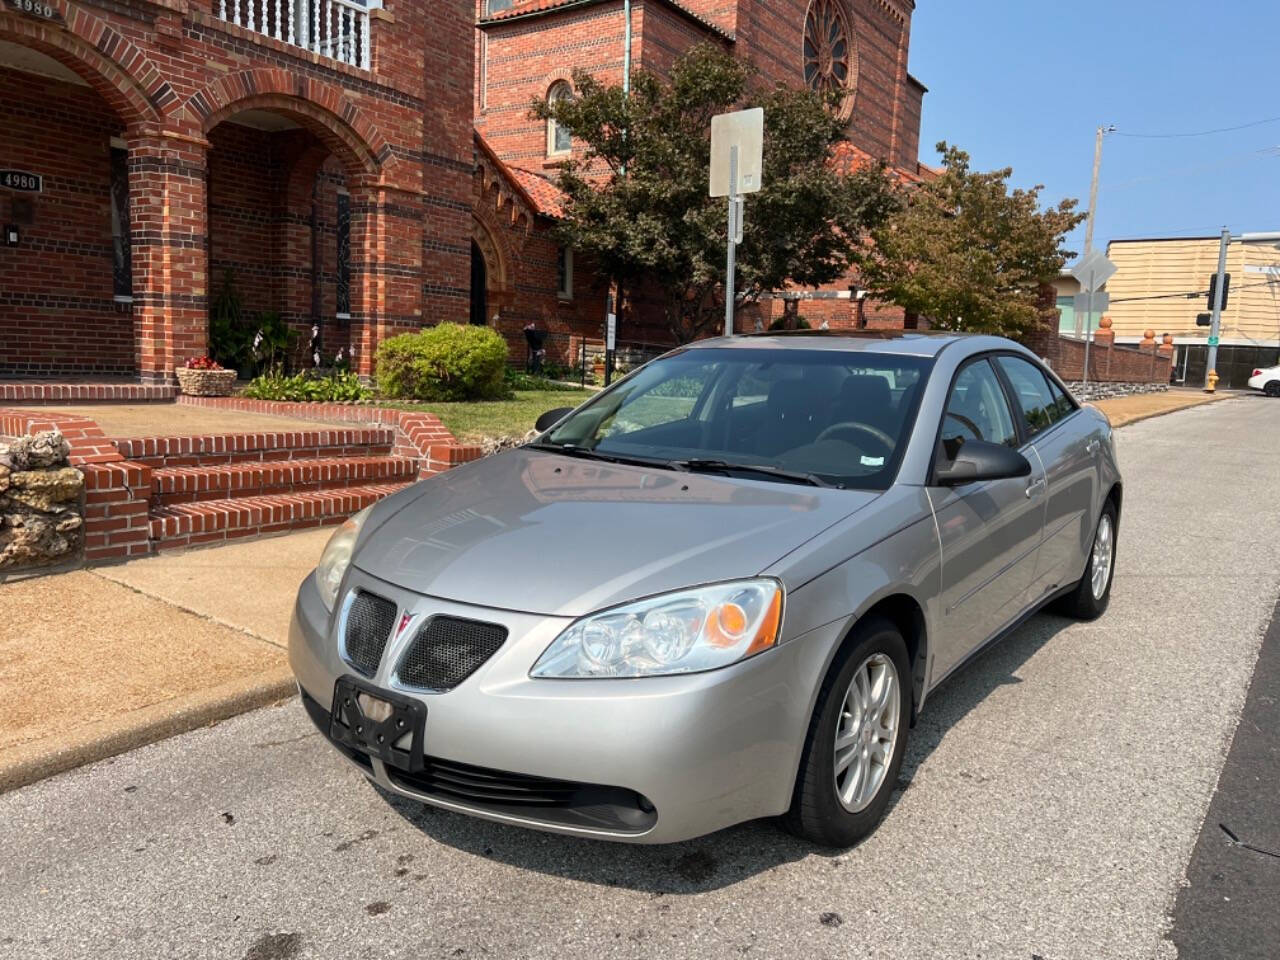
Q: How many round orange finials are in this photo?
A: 3